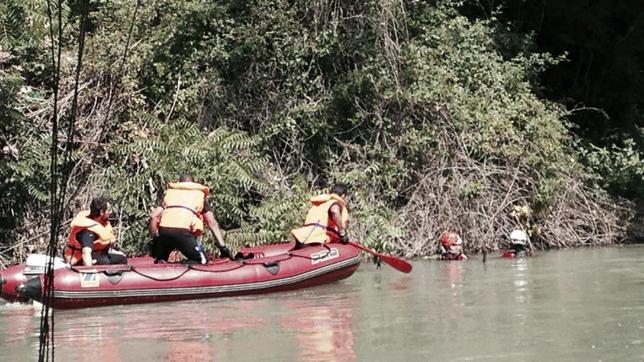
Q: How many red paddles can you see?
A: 1